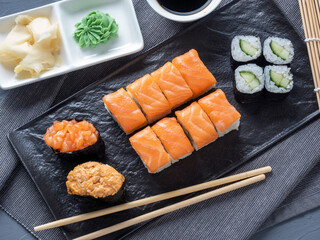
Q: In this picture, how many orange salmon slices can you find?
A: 8